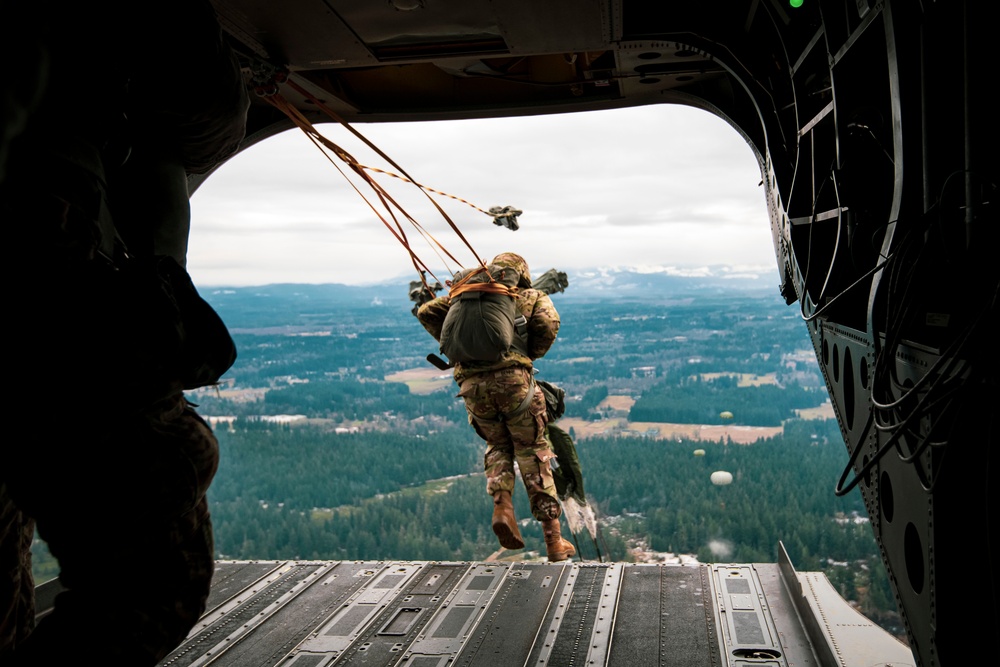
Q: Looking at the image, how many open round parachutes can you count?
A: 3